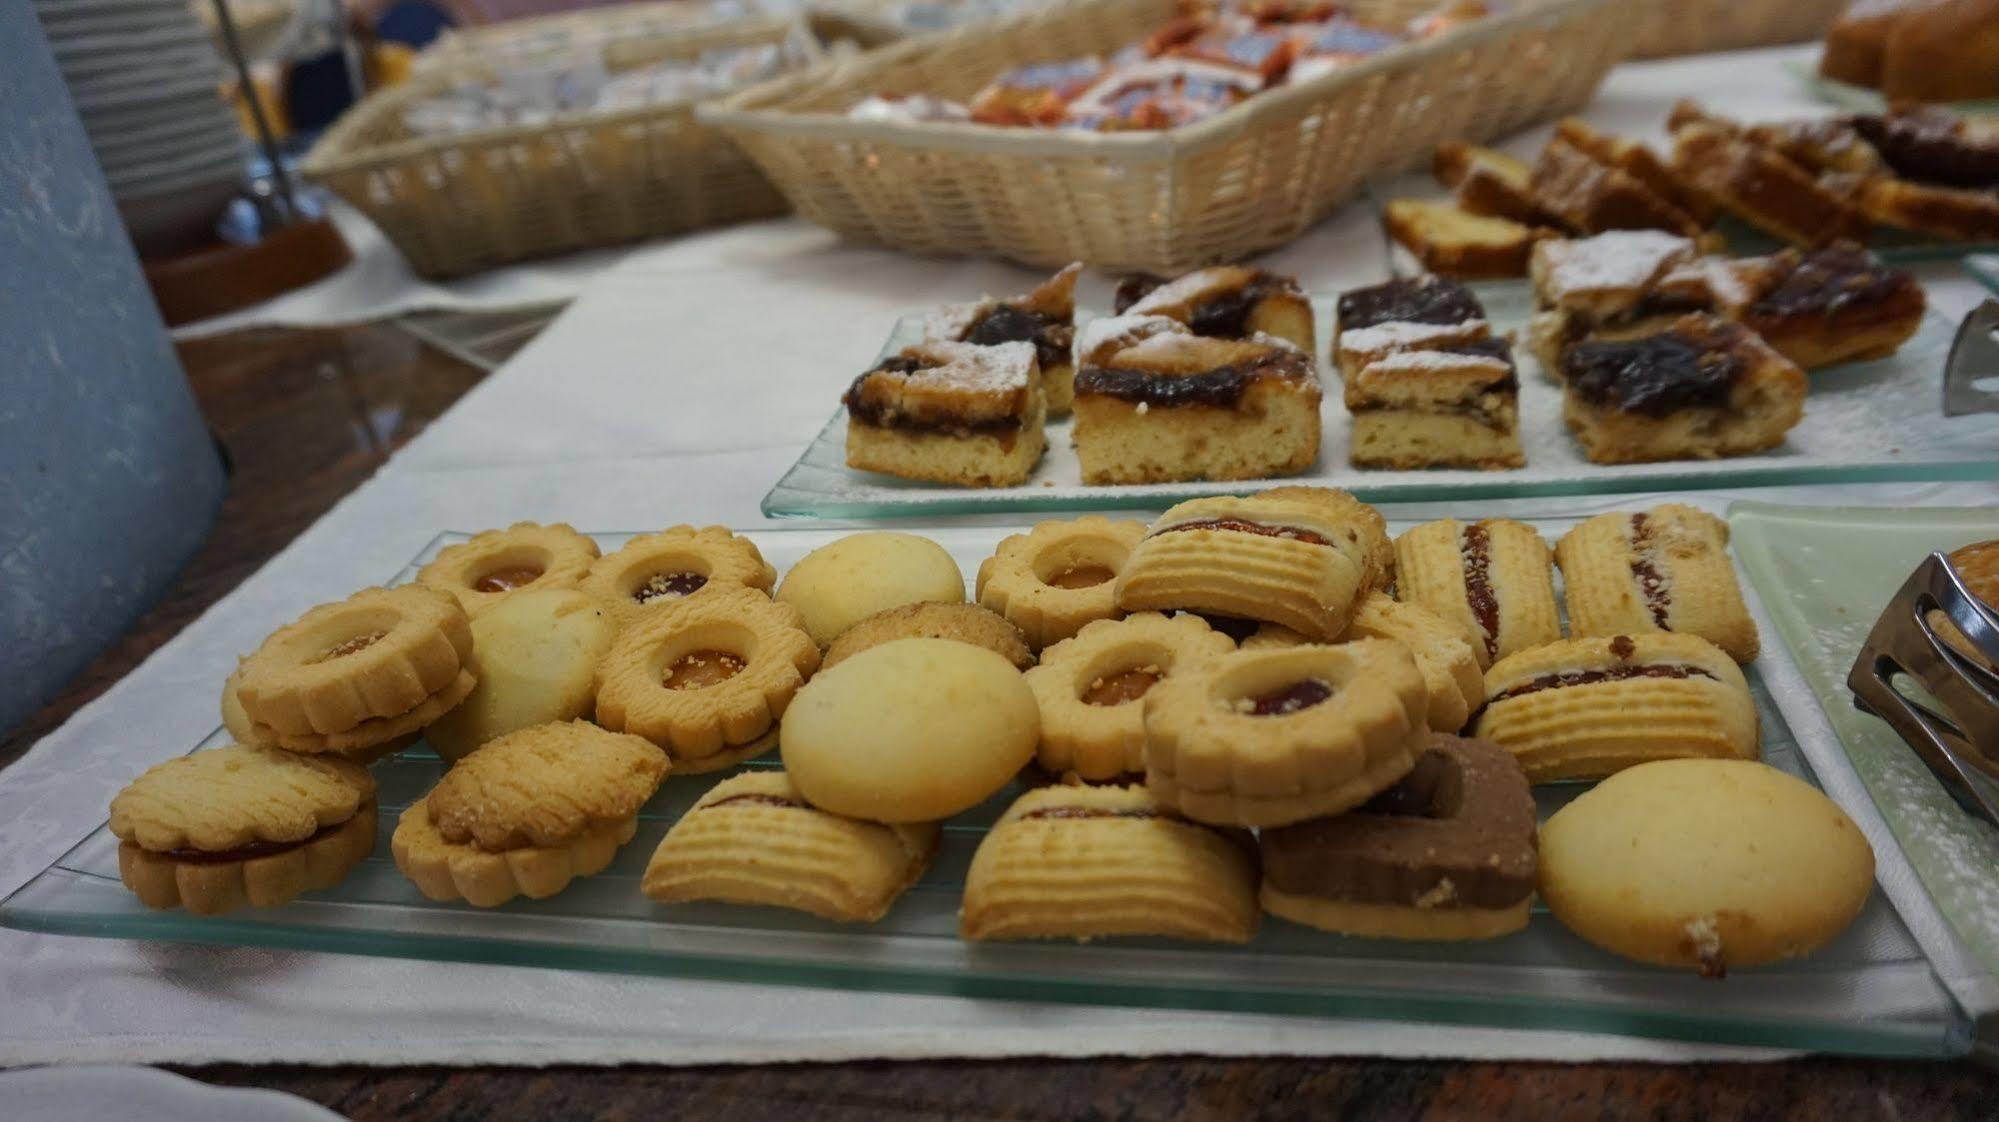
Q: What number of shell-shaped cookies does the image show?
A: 2